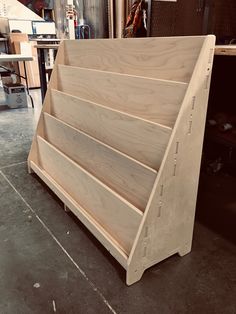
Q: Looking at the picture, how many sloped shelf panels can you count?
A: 5